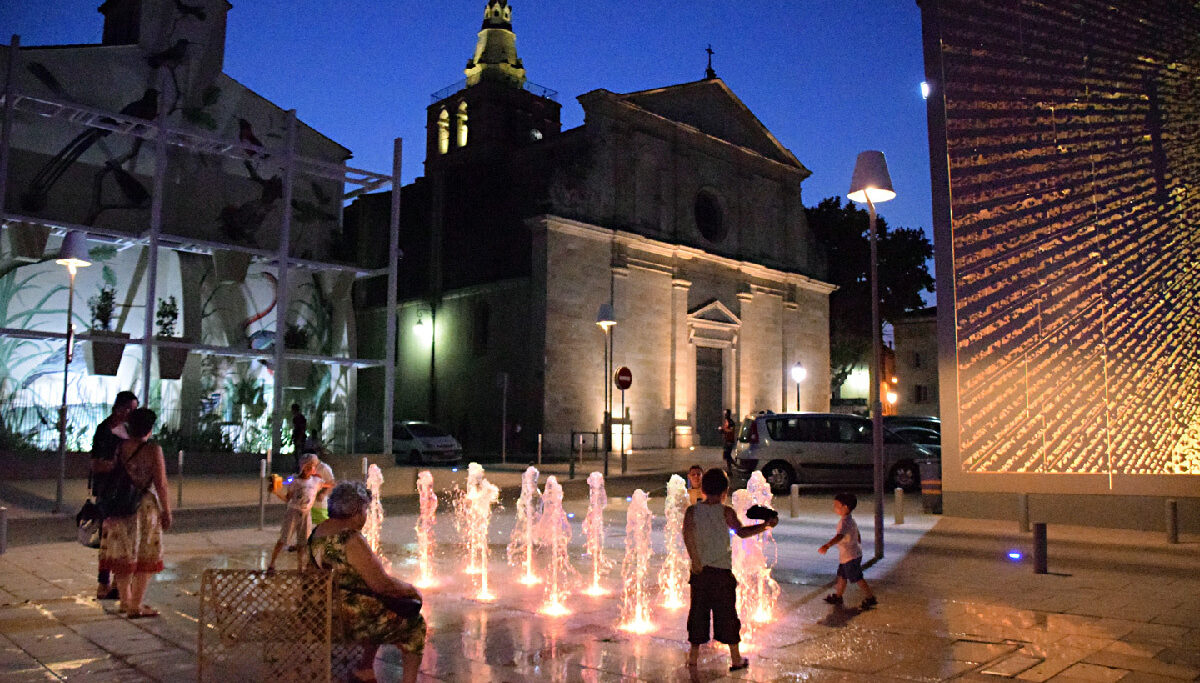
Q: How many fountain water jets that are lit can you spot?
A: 11